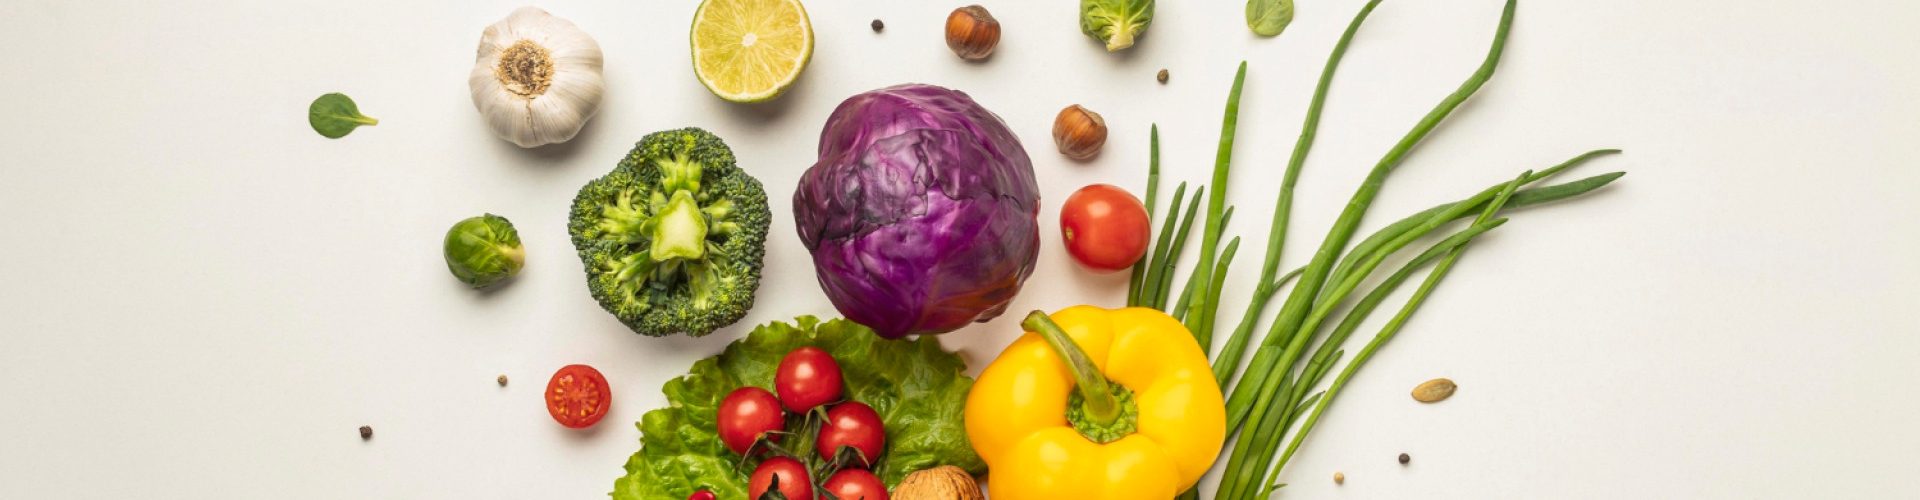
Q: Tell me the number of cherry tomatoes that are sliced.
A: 1